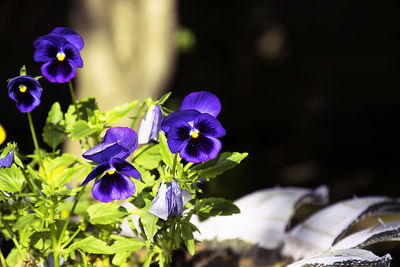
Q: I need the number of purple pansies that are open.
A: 4